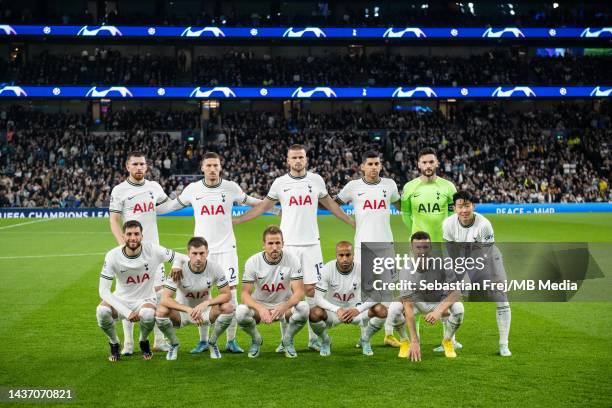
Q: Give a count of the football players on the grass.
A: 11